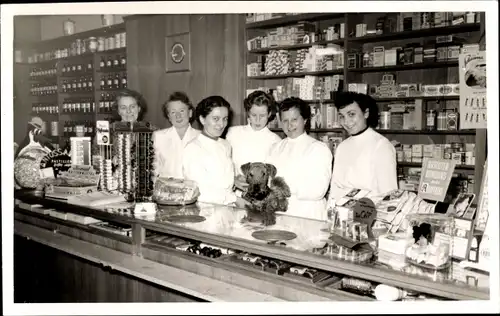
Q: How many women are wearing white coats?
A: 5